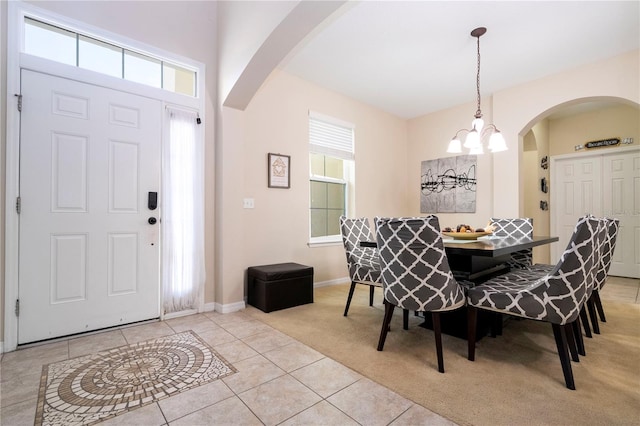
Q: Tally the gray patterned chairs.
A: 6